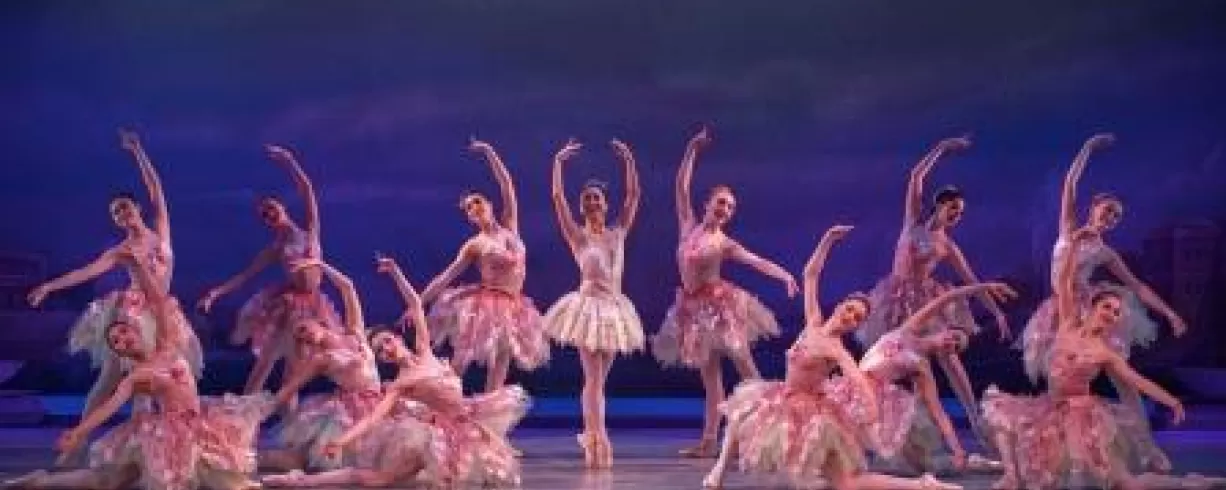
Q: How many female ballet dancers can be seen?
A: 13